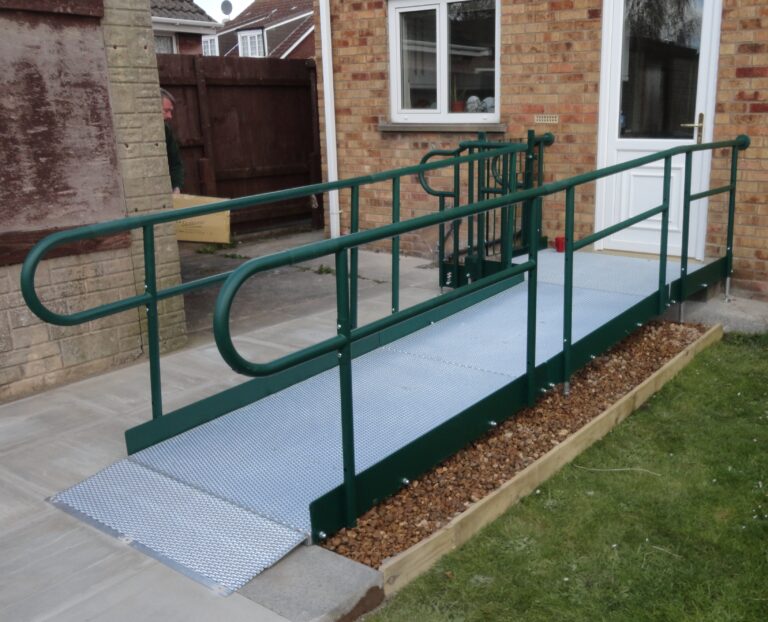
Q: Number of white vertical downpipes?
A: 1